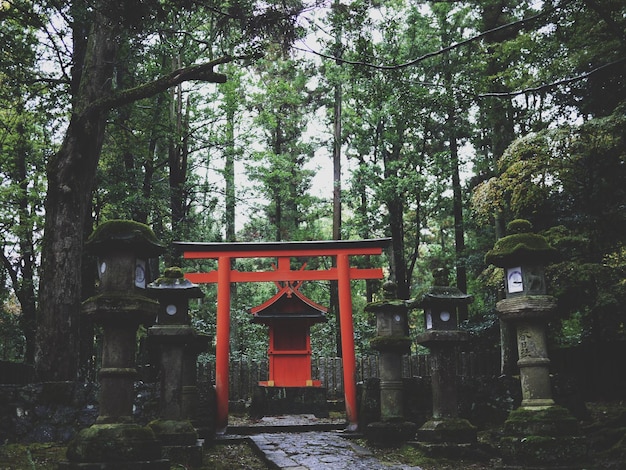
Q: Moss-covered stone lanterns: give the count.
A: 5